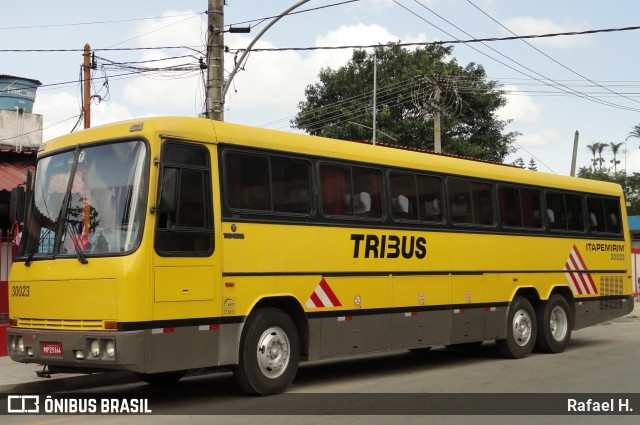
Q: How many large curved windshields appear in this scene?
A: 1